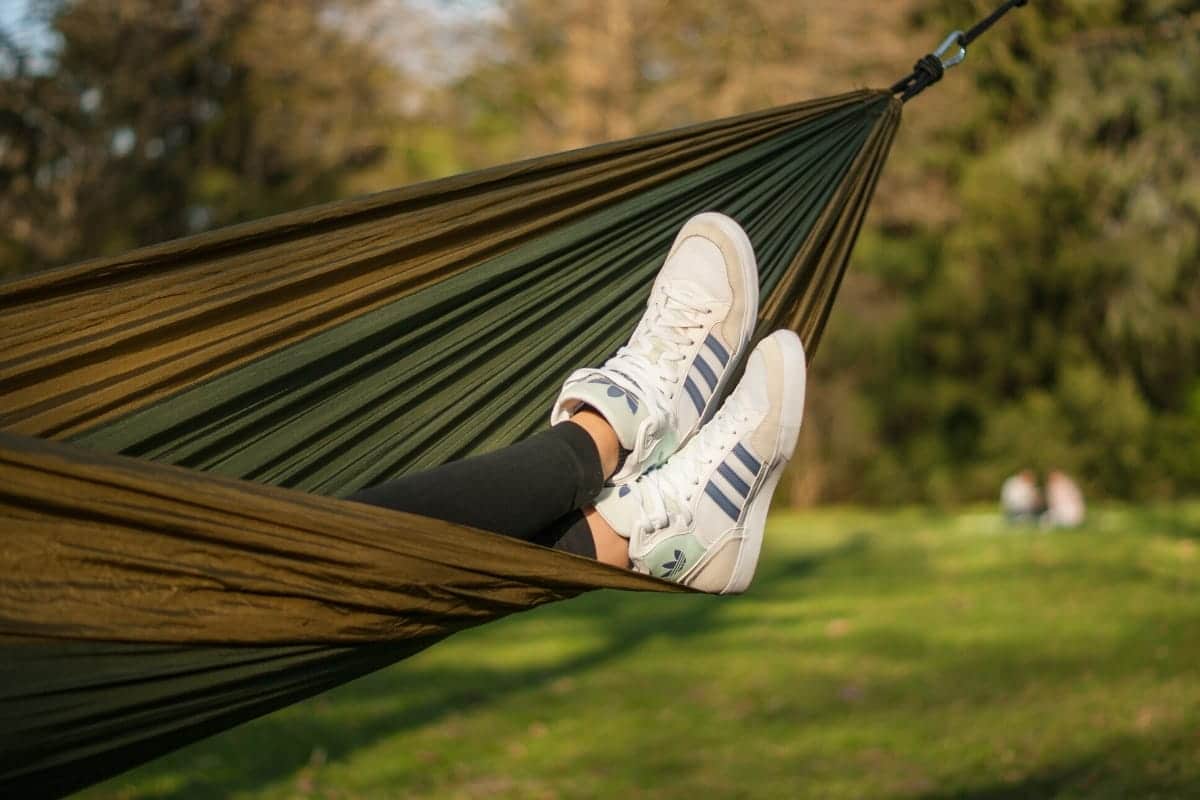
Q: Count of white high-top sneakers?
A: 2